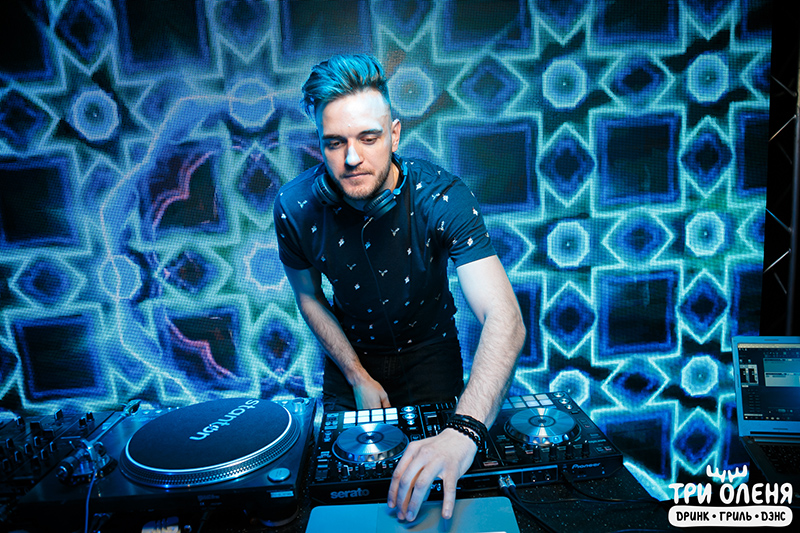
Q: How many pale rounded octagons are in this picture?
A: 11